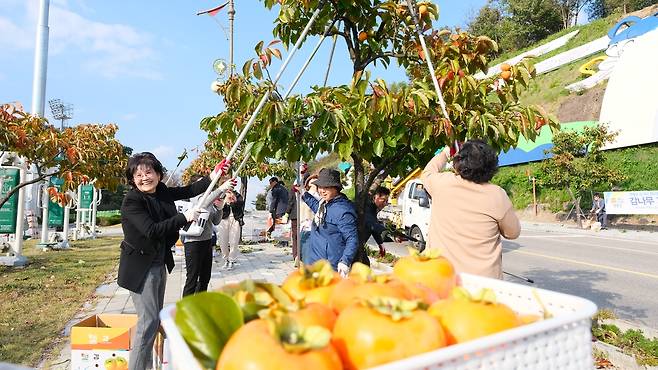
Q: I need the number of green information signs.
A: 3